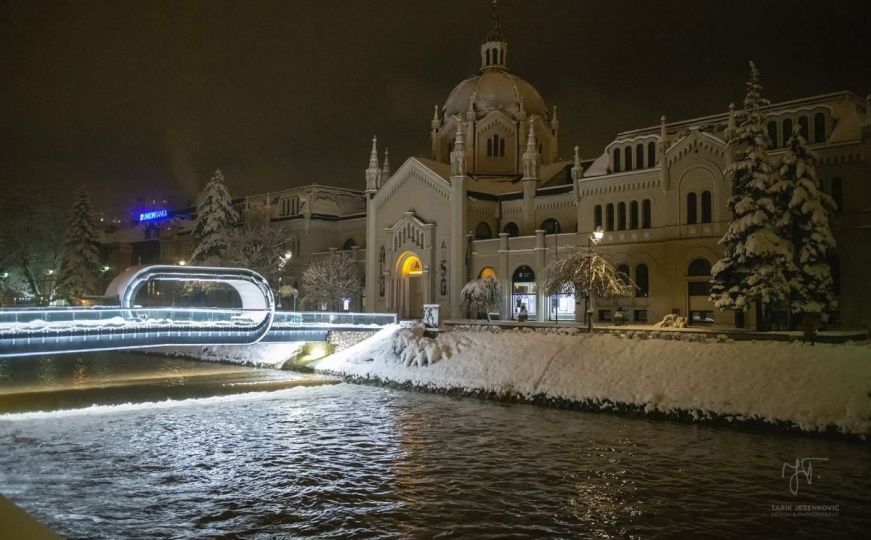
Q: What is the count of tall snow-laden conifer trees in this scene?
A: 4